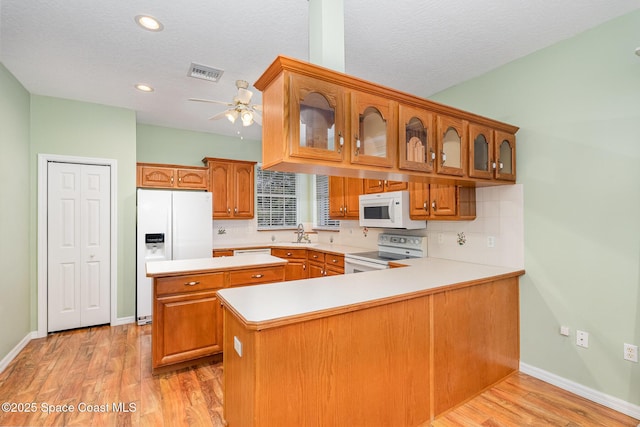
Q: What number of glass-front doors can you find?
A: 6